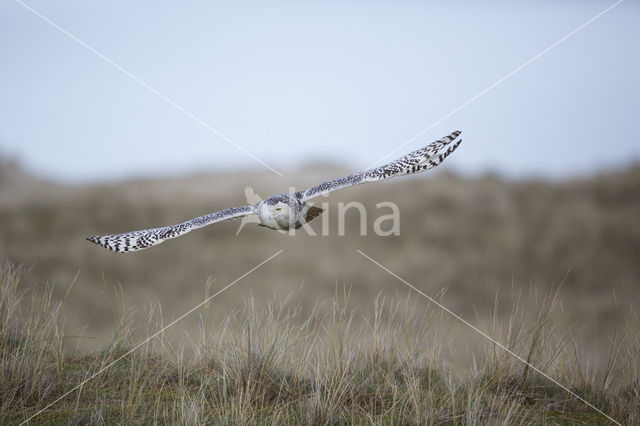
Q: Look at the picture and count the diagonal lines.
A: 4